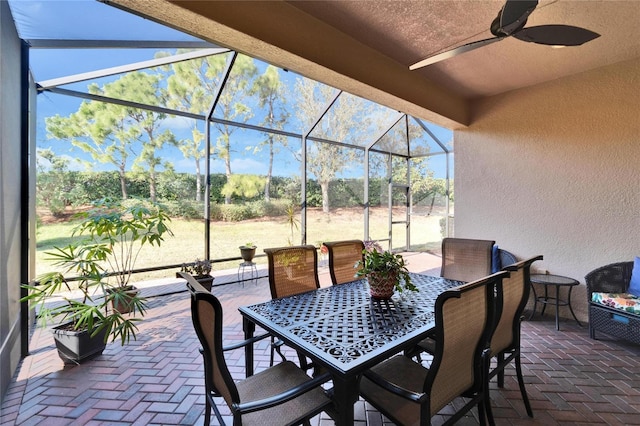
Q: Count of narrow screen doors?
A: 1